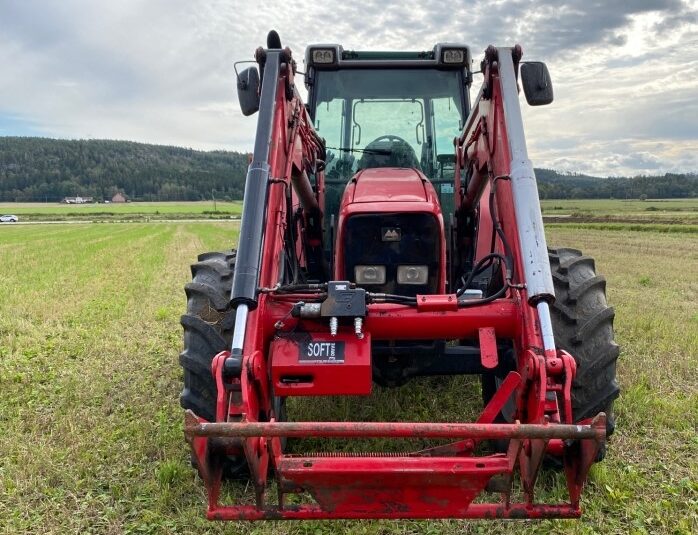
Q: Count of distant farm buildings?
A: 2